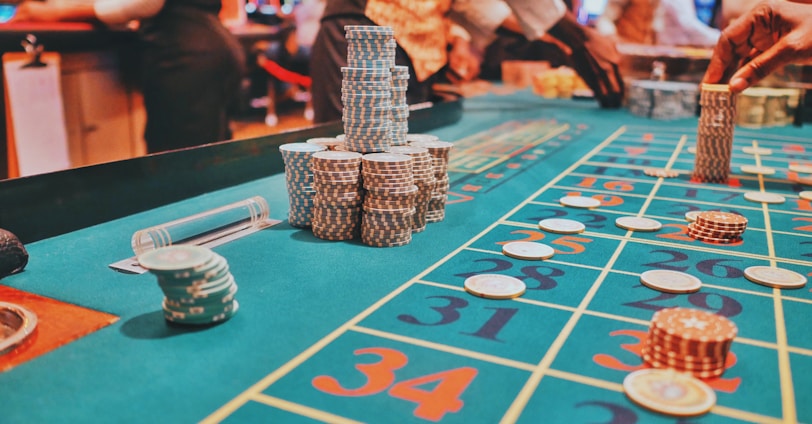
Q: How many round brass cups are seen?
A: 1